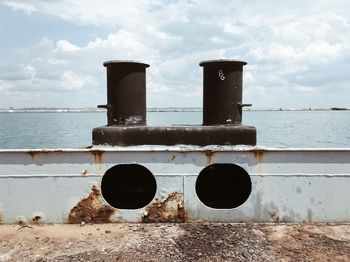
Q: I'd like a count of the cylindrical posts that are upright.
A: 2